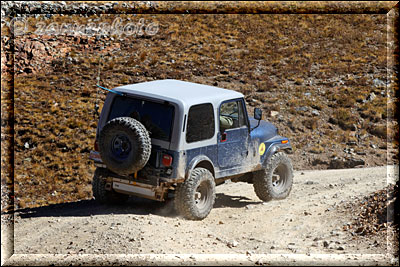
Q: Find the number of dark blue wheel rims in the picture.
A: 1